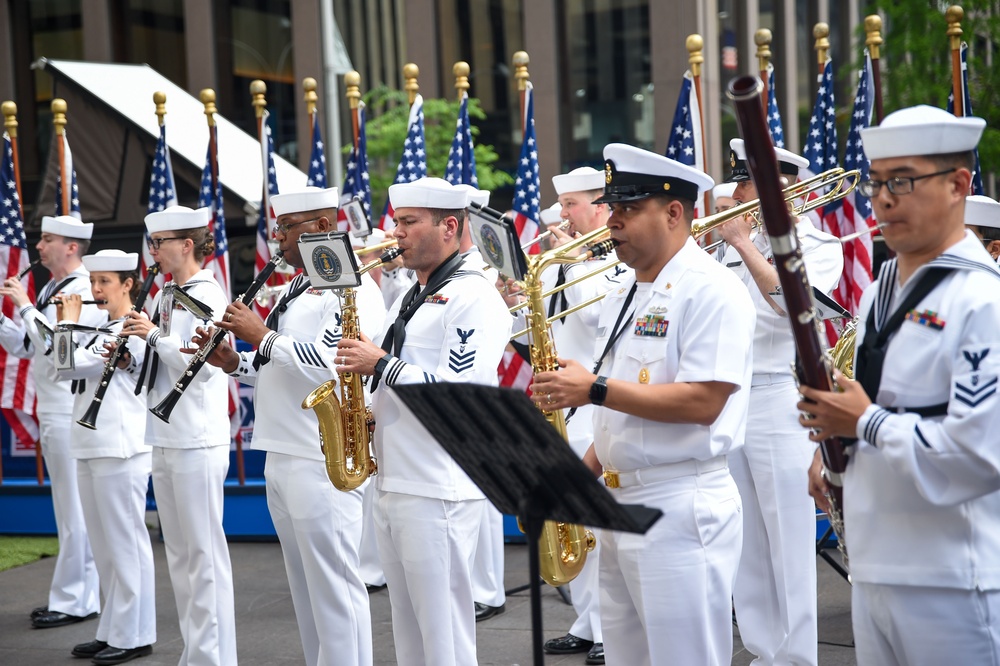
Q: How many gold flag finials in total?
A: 15